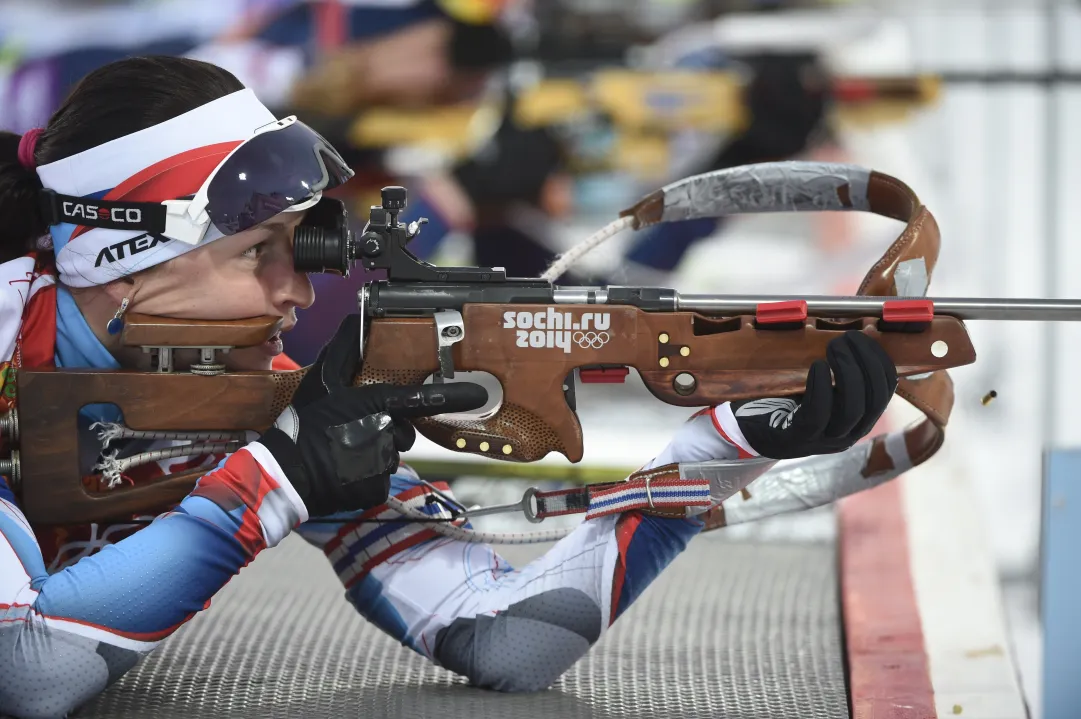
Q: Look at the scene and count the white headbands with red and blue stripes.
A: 1